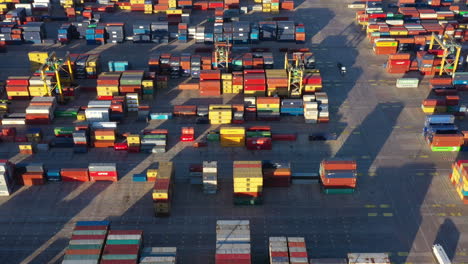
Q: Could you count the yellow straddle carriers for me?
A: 4